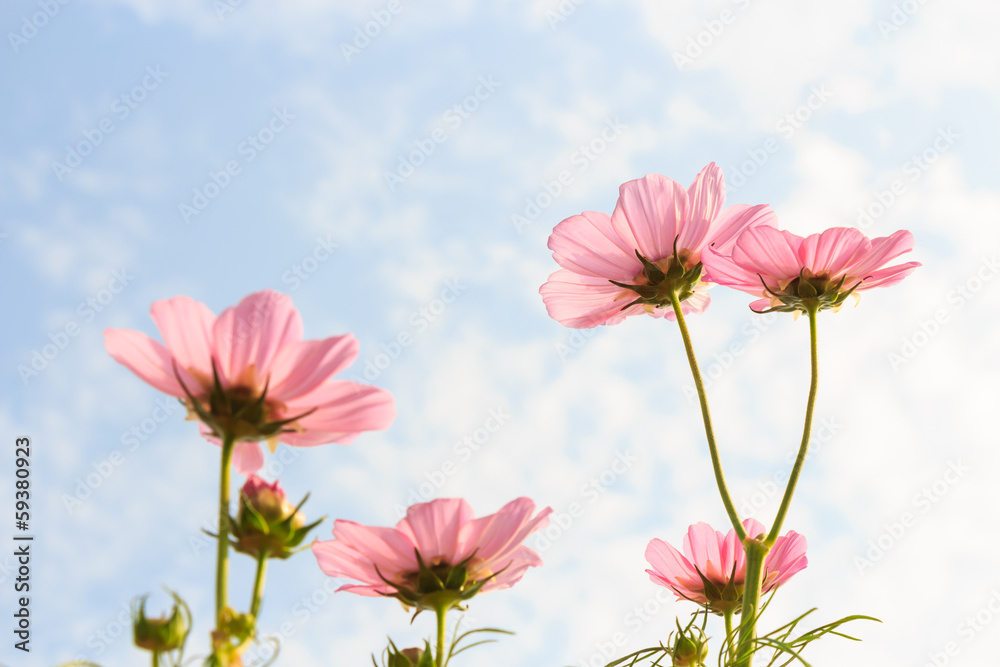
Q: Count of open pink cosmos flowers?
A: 5